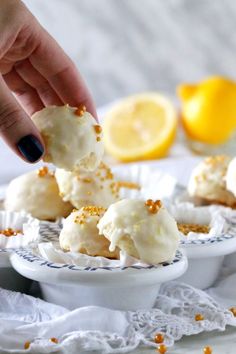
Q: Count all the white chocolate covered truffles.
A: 7